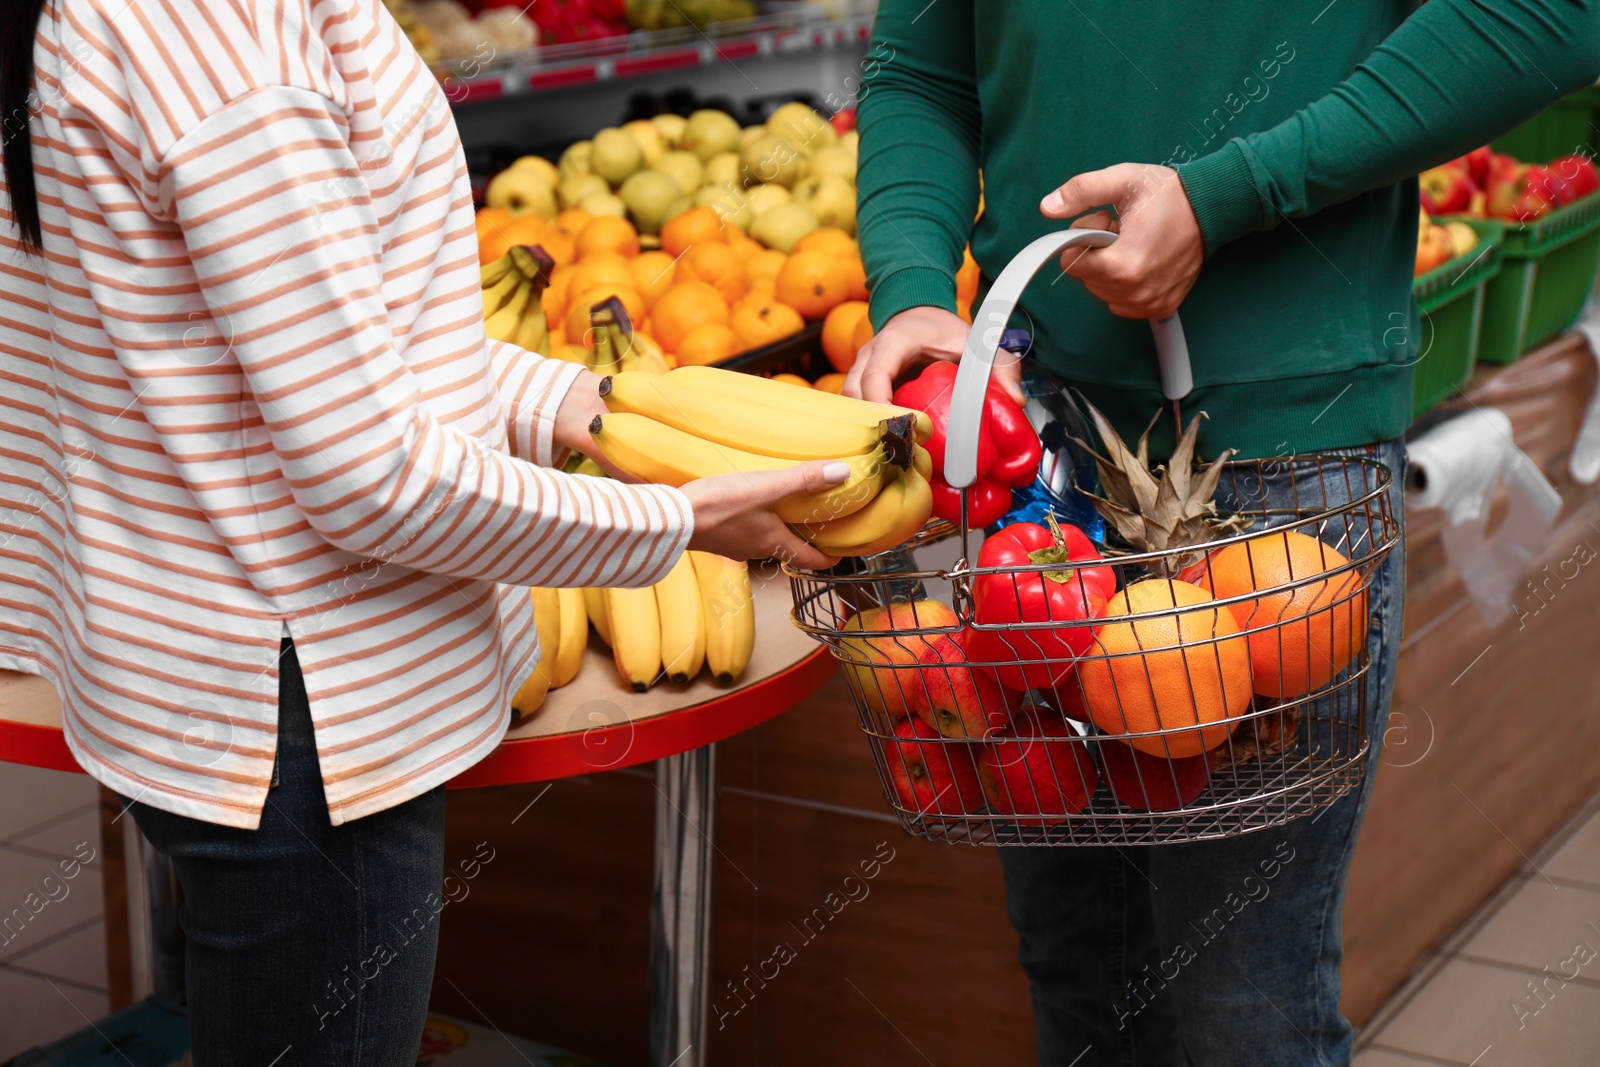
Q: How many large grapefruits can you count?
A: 2